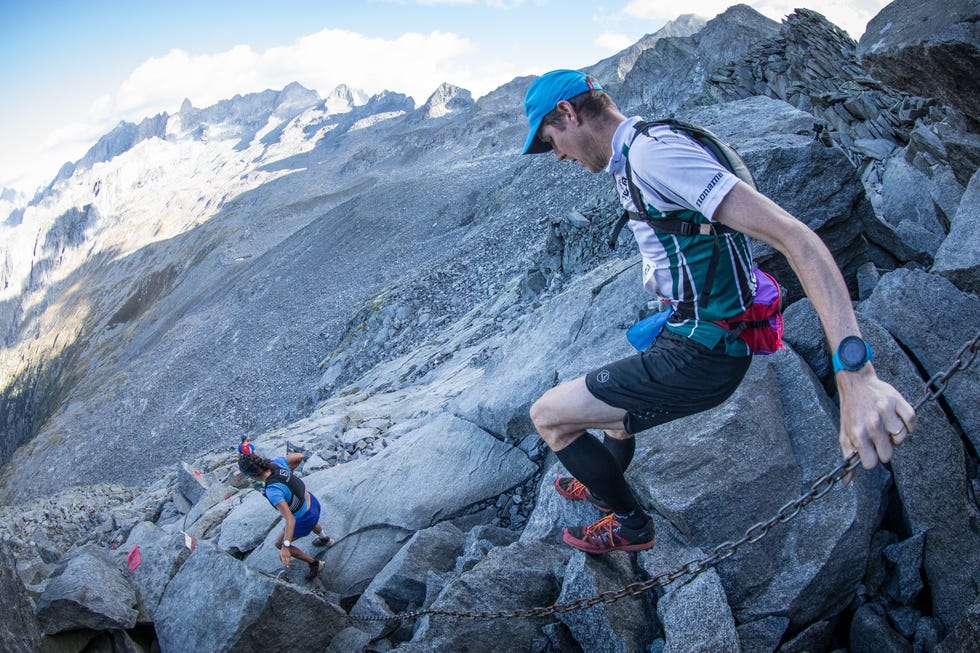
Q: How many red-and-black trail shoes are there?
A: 2